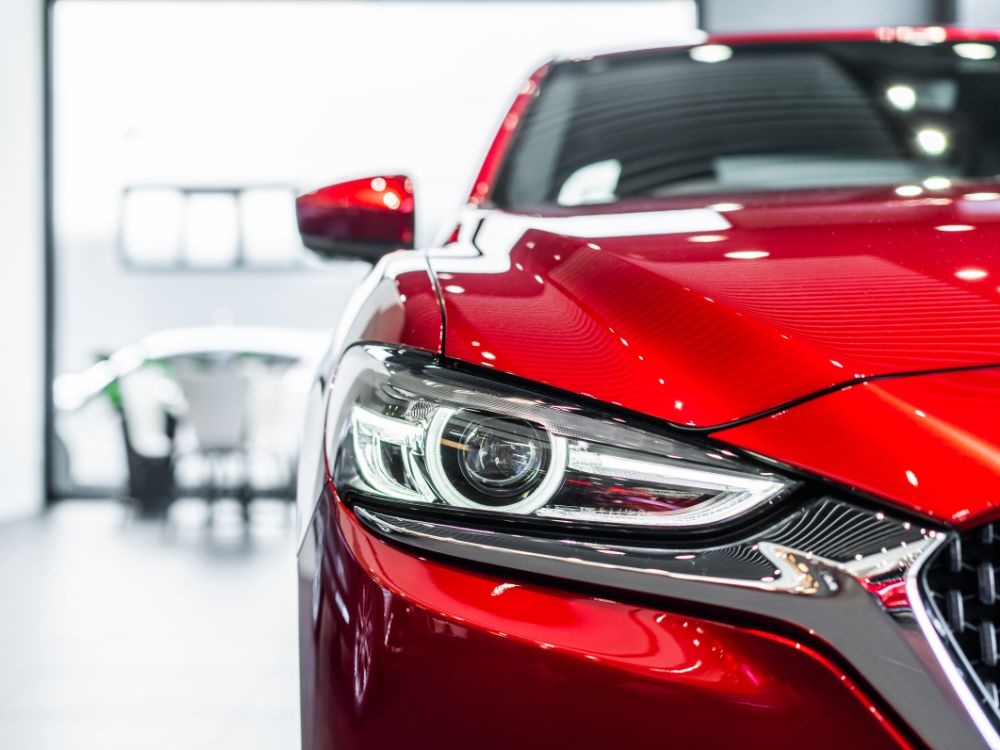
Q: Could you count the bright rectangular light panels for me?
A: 3